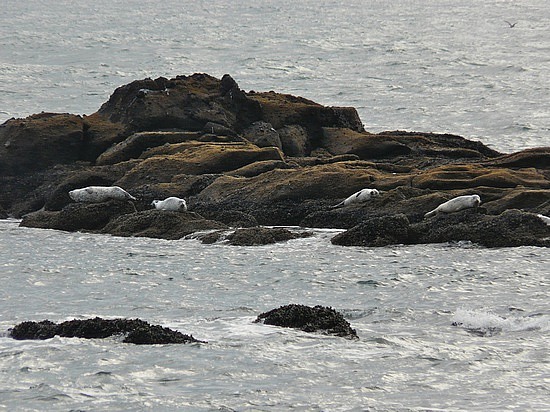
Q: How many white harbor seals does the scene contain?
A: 4